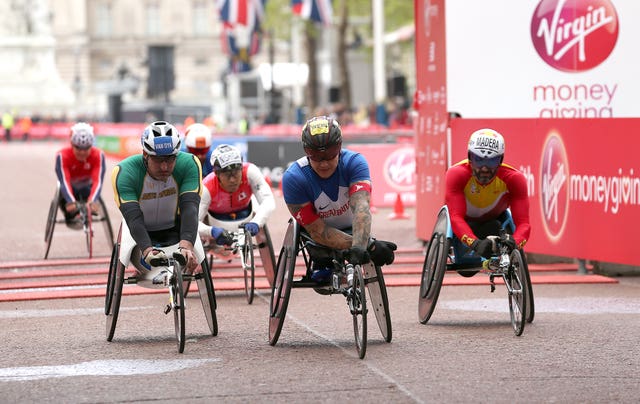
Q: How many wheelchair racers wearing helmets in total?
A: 6